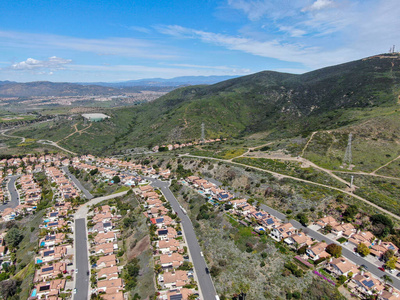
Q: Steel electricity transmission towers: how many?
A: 2